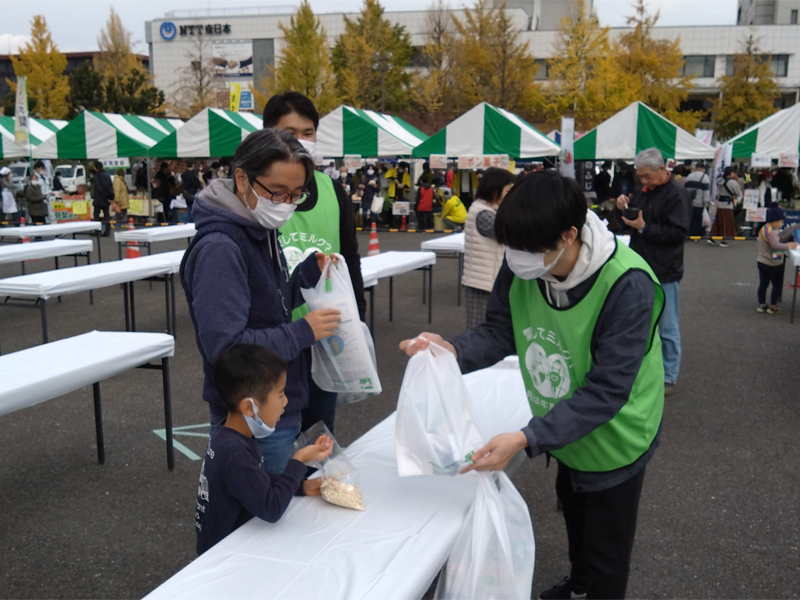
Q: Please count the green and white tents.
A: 7